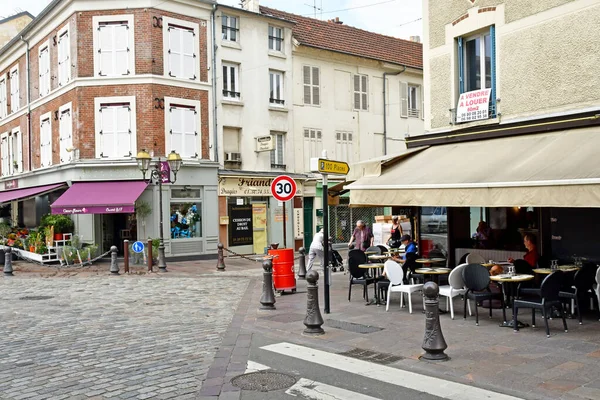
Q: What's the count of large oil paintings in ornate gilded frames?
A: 0